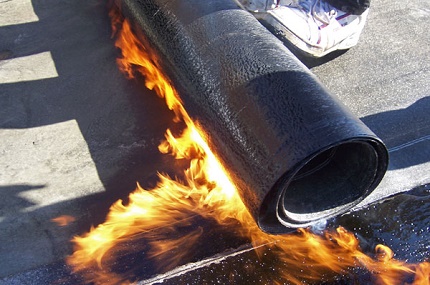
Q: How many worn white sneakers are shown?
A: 1